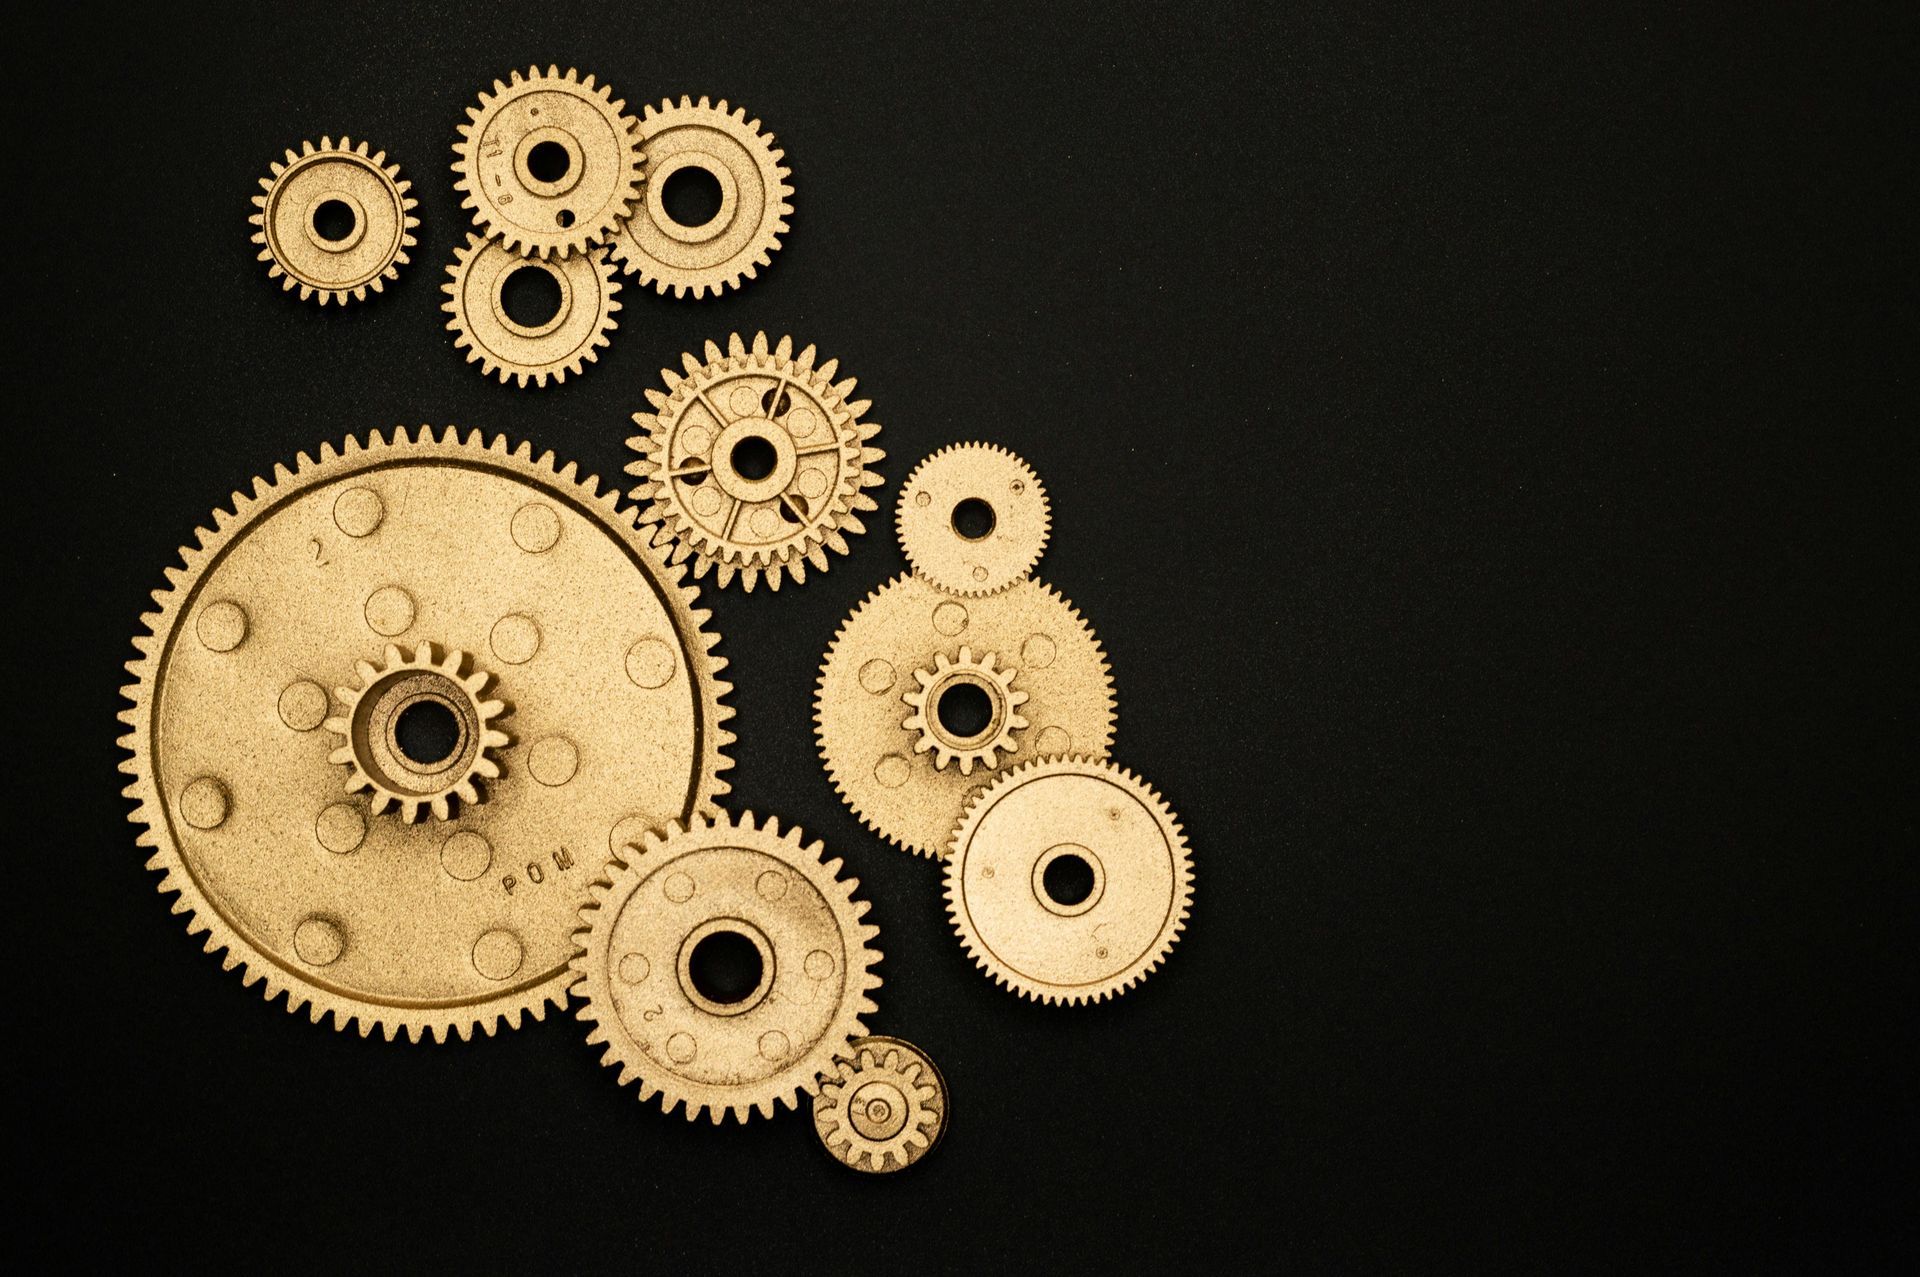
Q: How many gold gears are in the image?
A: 11